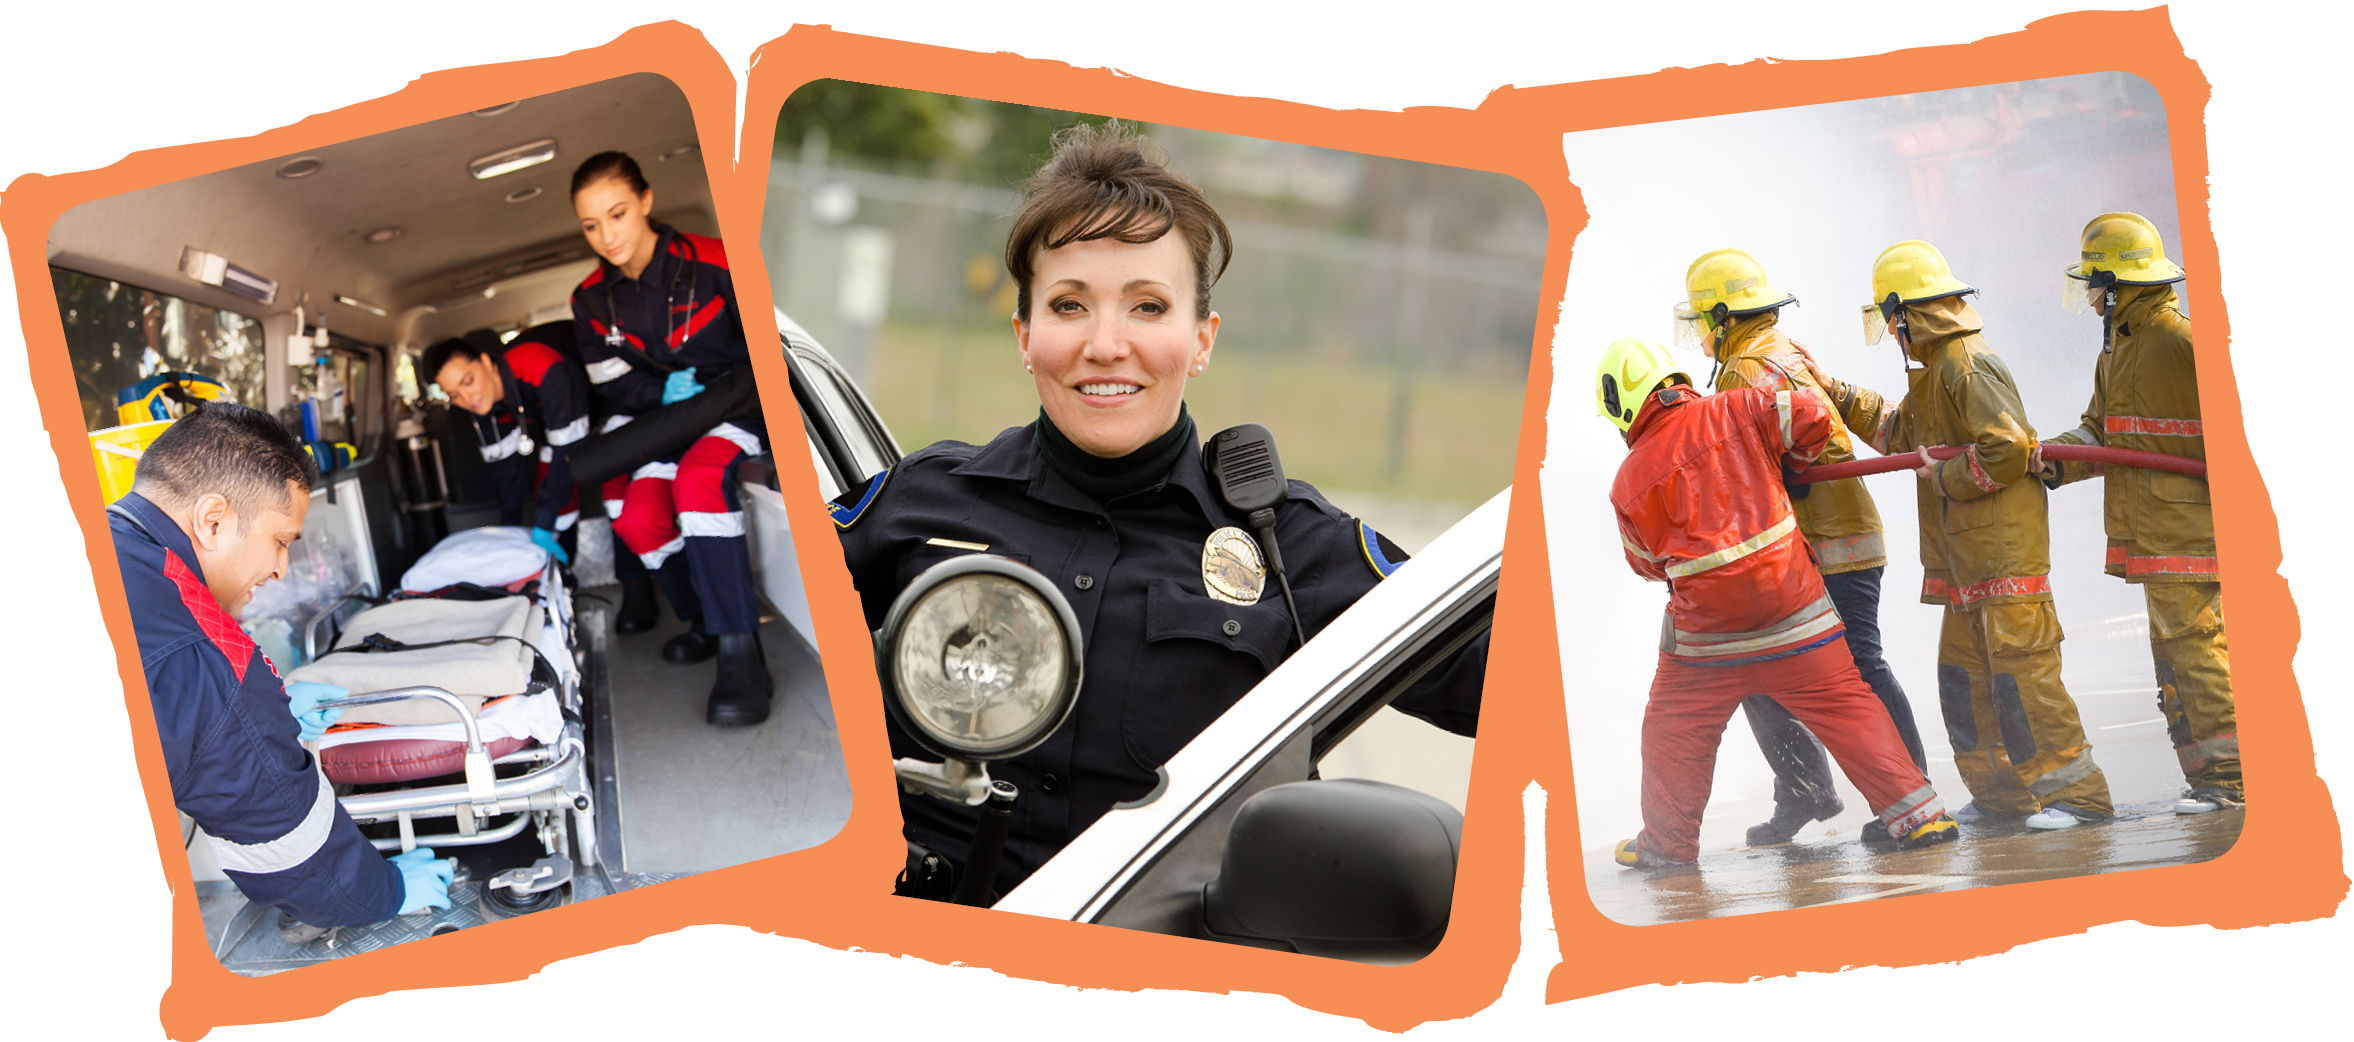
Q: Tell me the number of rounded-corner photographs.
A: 3